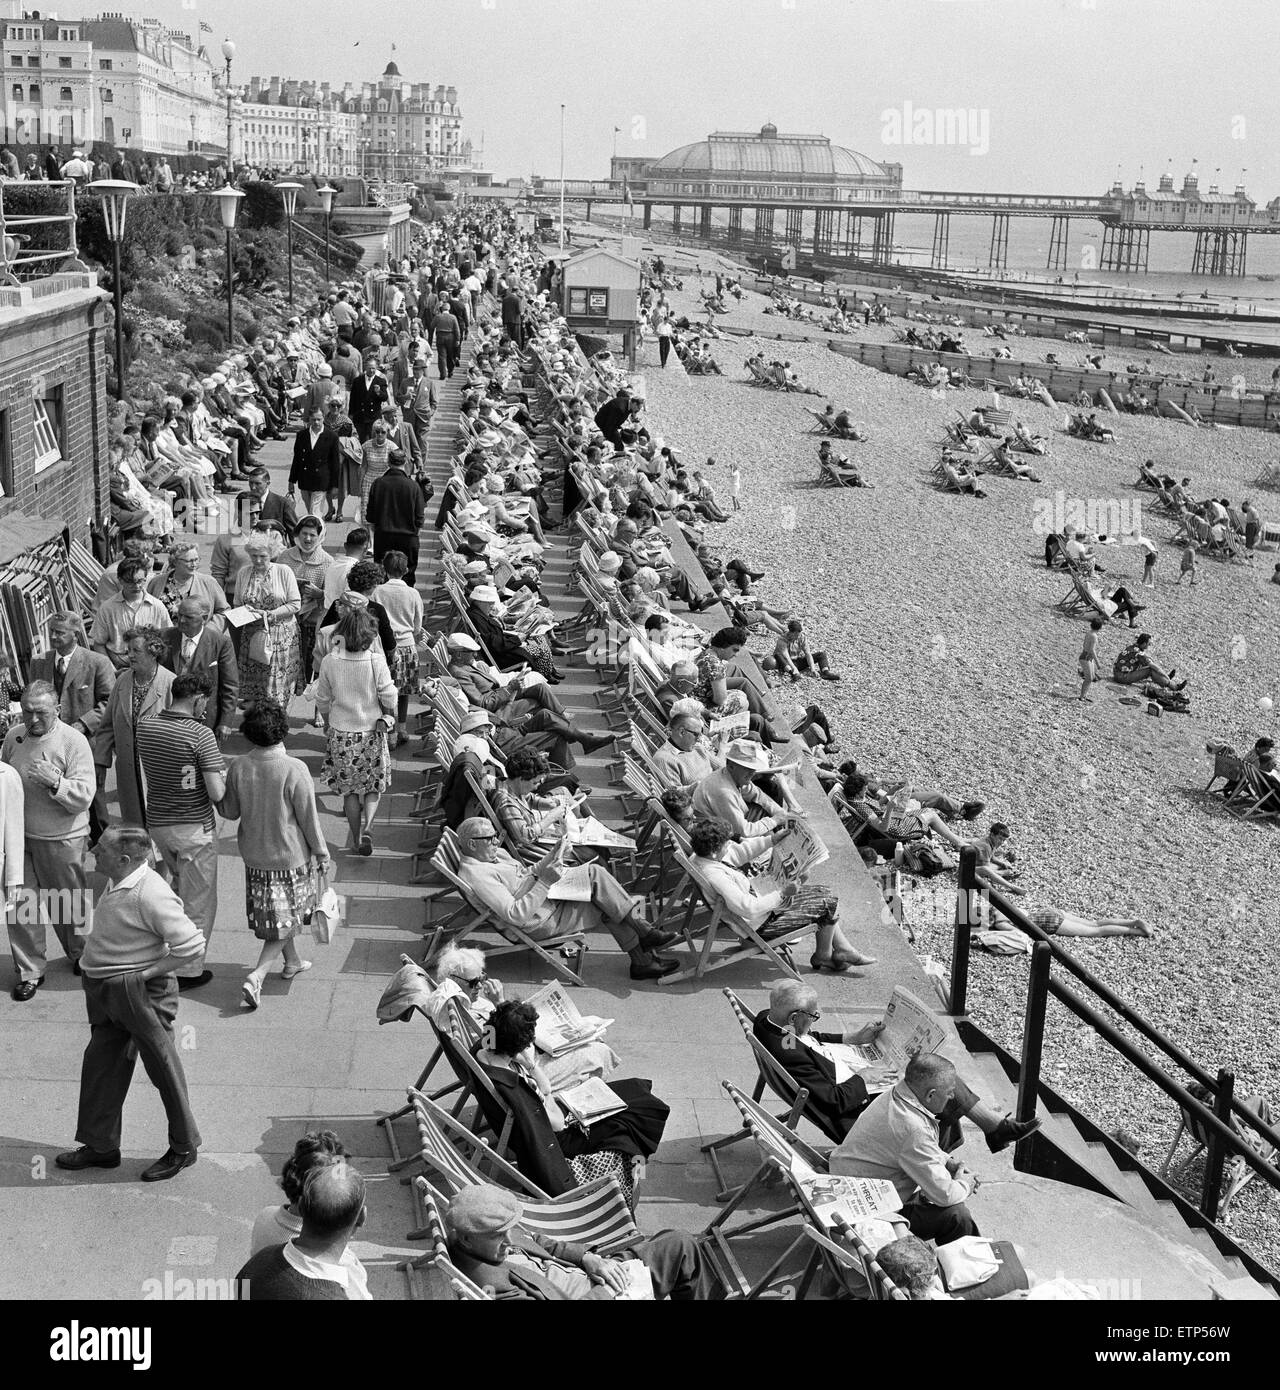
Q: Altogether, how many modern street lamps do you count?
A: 4